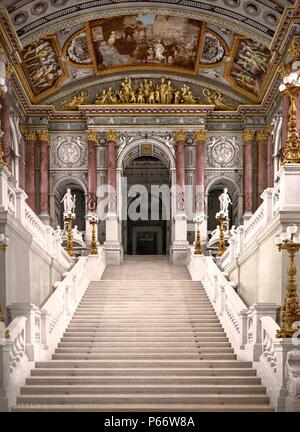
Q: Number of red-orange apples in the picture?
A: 0